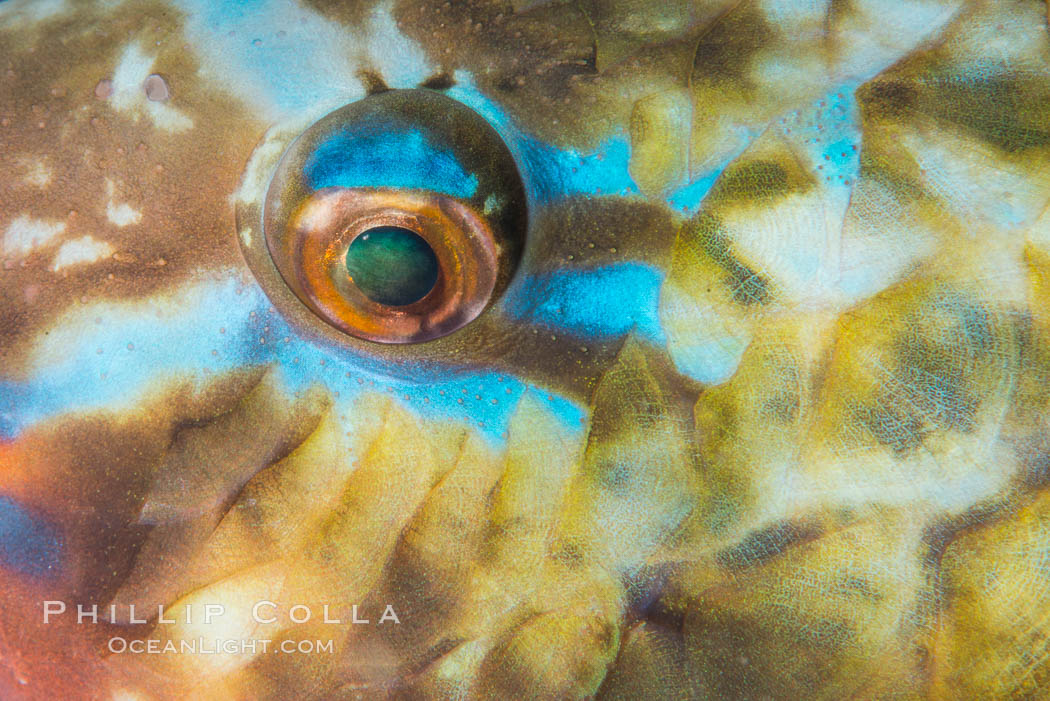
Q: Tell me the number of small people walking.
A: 0